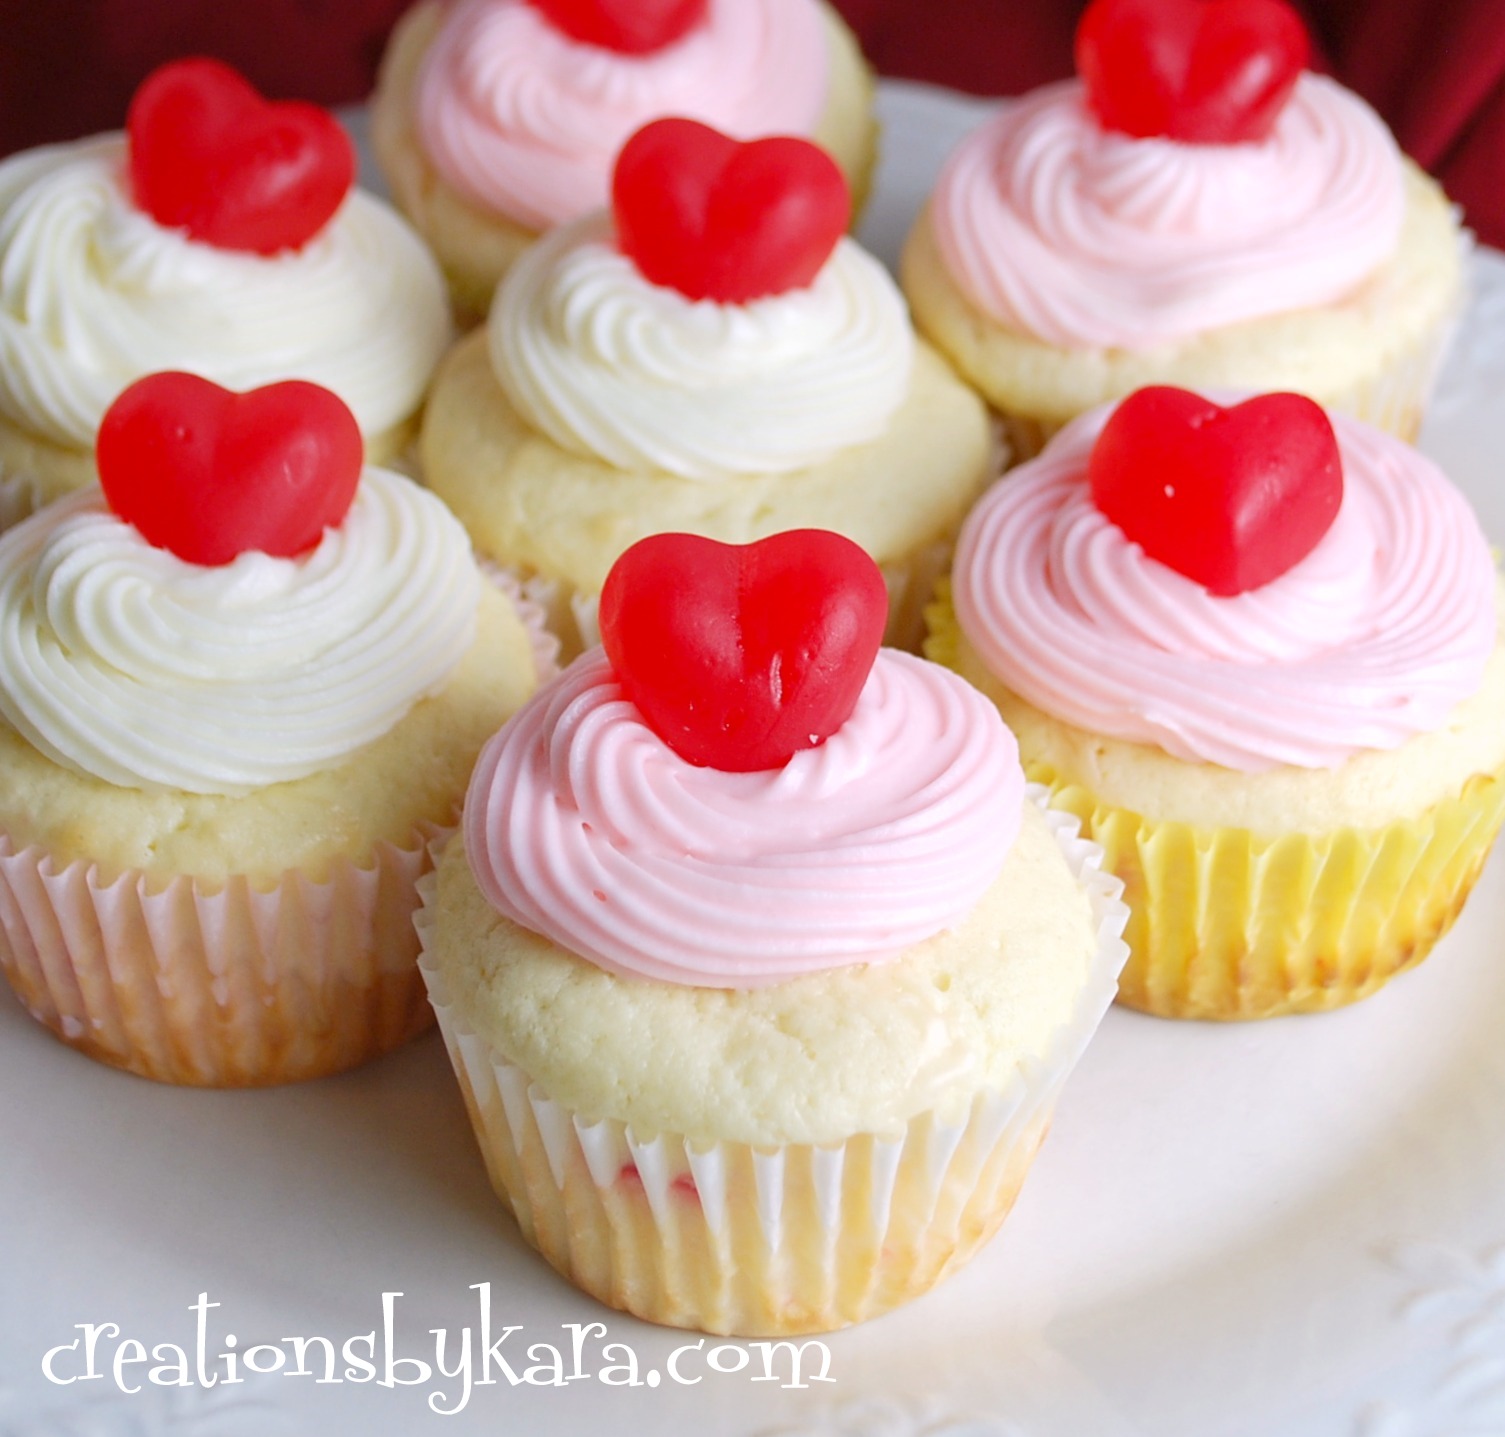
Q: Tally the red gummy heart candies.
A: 7